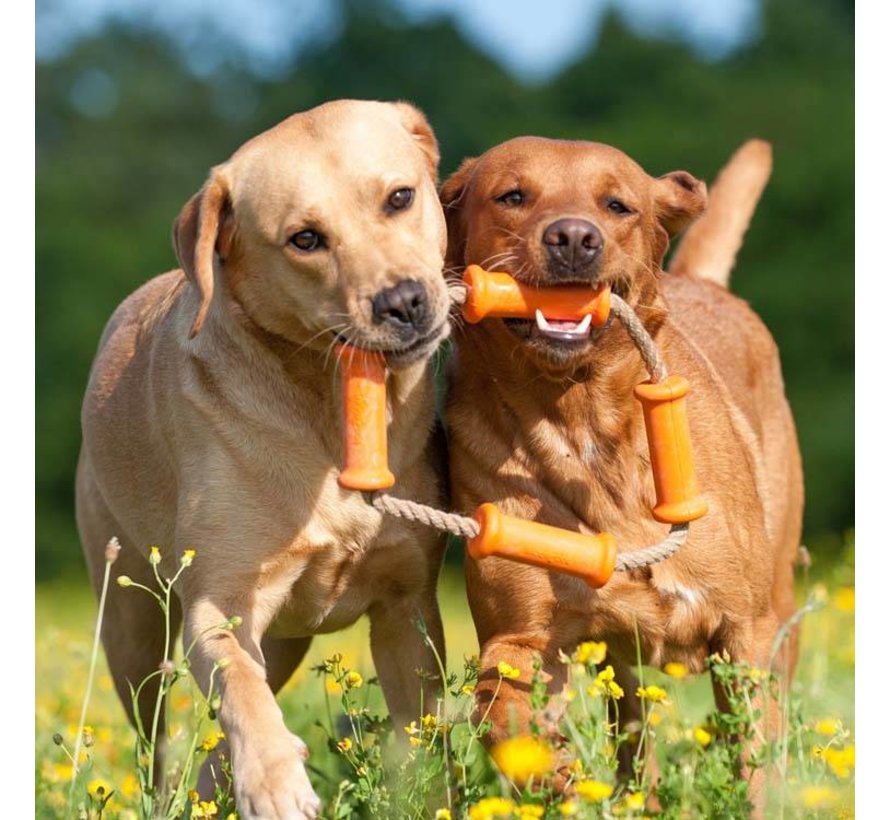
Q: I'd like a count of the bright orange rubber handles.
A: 4